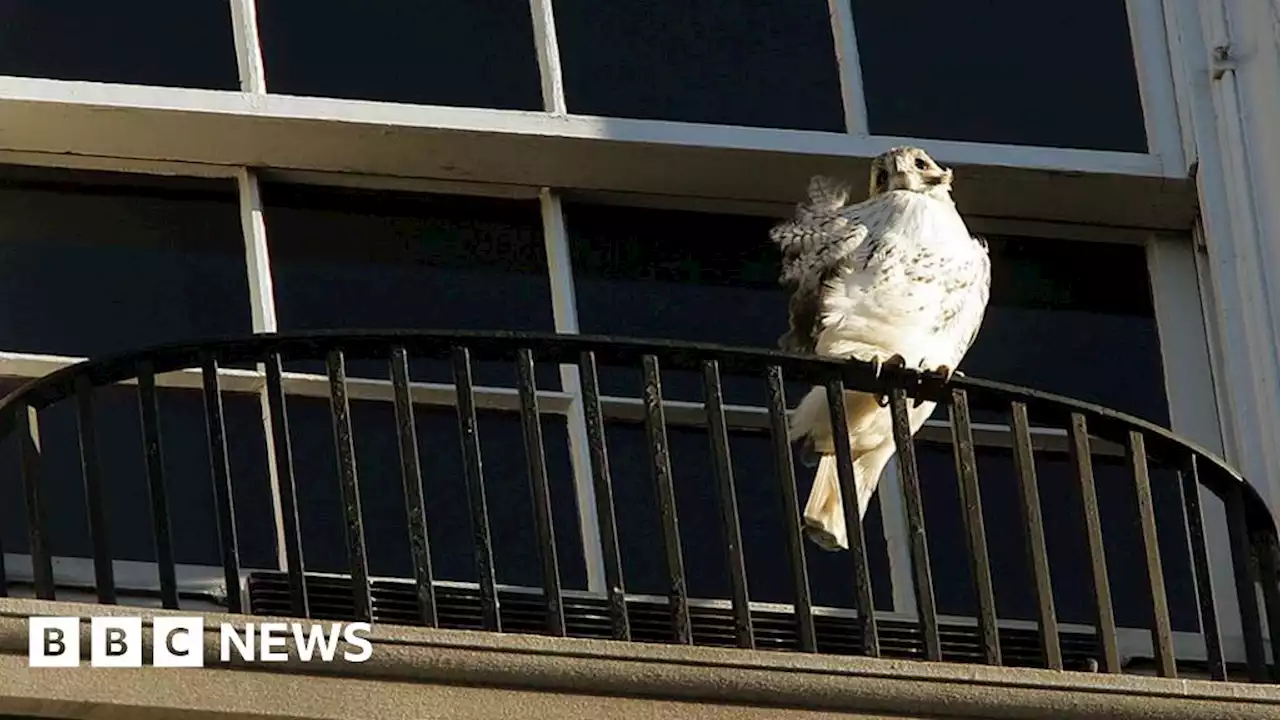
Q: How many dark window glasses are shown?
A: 12